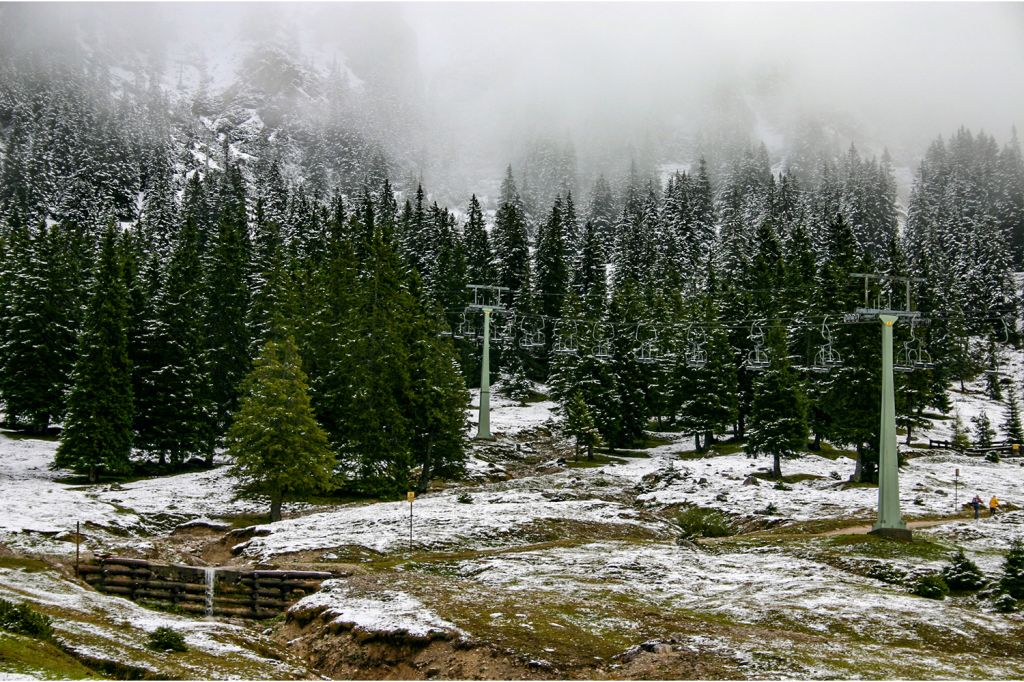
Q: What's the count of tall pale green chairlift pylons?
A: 2